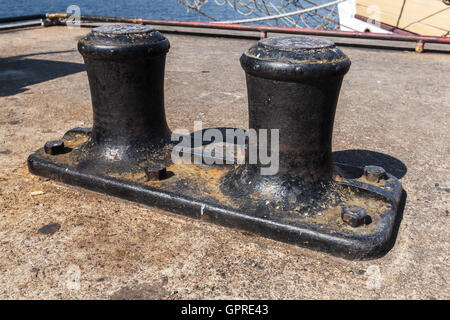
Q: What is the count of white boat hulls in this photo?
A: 1